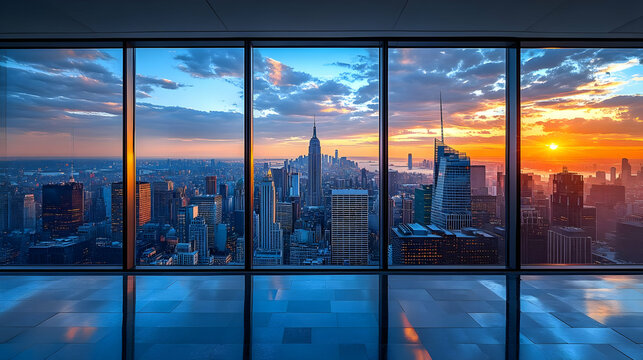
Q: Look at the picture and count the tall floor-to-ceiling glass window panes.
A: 5